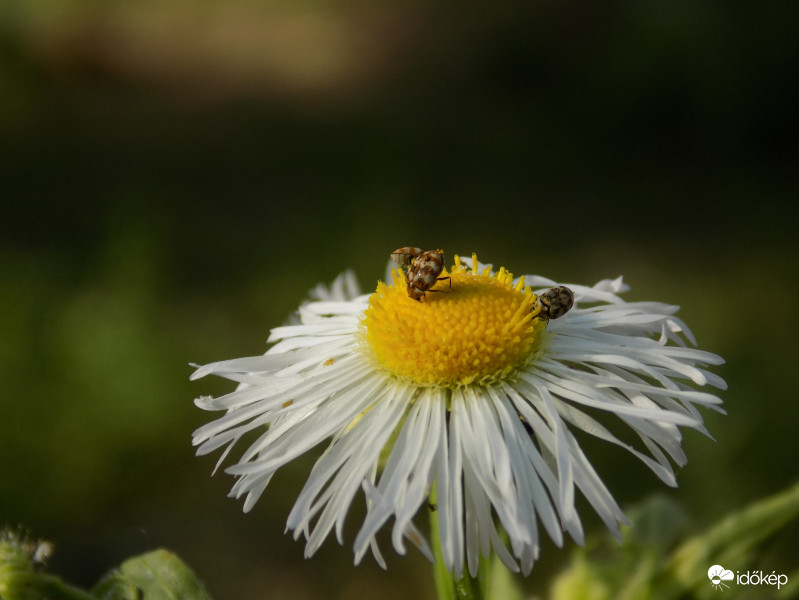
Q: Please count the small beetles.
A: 3